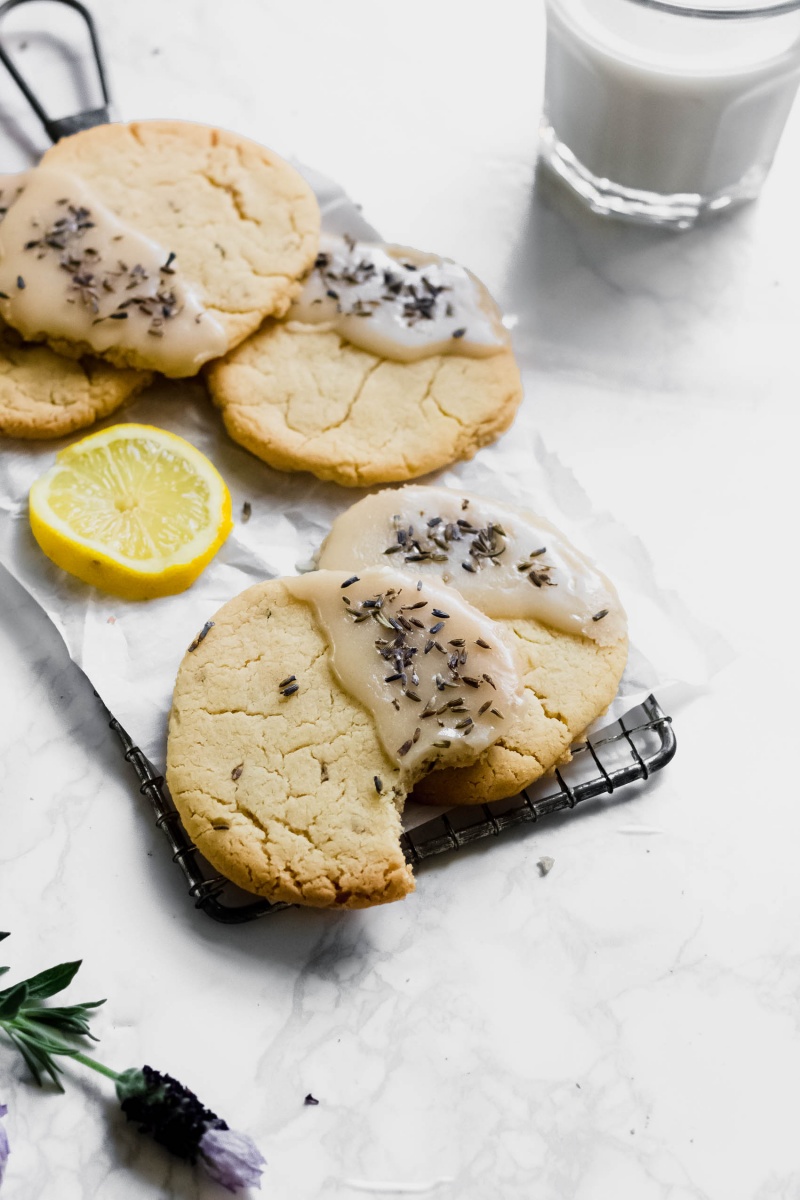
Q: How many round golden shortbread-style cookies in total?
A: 5